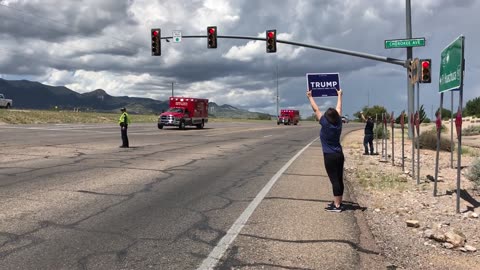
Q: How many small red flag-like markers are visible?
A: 7